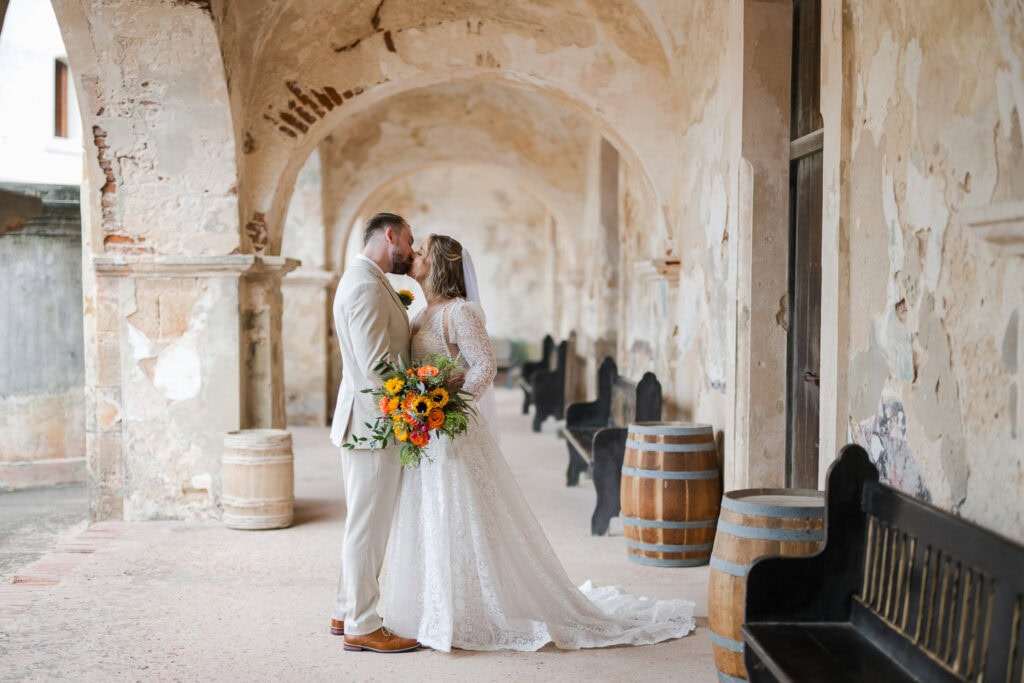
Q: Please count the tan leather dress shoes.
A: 2